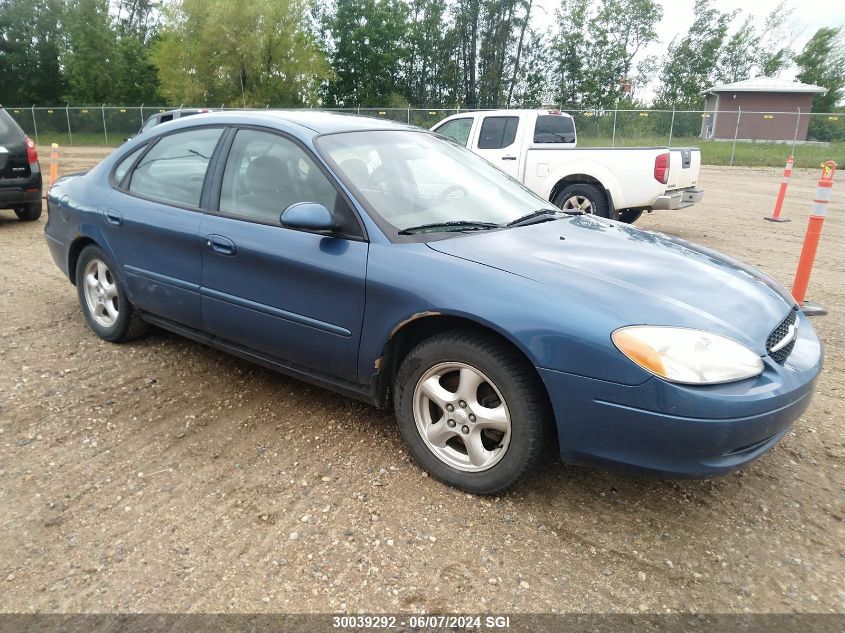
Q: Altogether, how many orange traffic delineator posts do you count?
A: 3